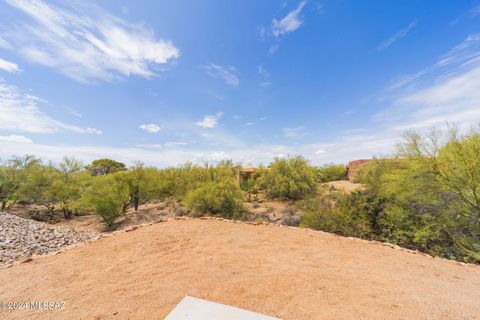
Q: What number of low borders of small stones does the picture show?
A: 1